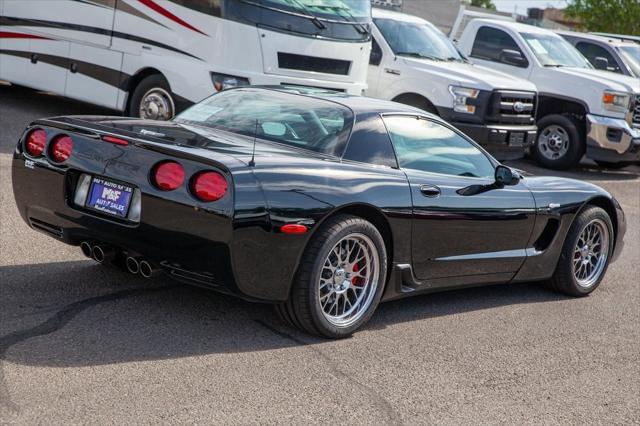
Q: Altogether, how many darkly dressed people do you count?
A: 0